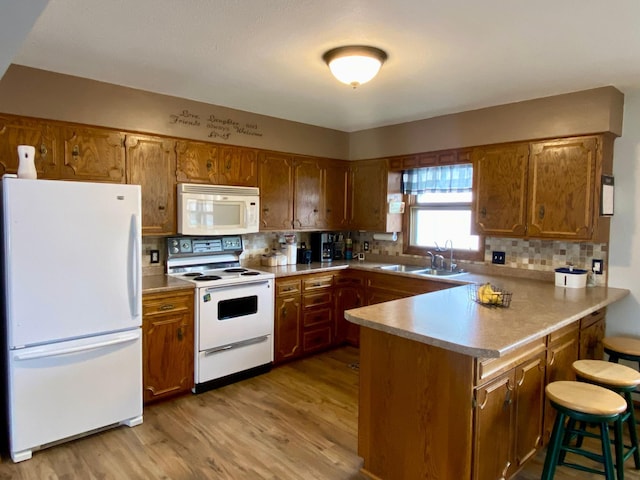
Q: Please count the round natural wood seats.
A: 3